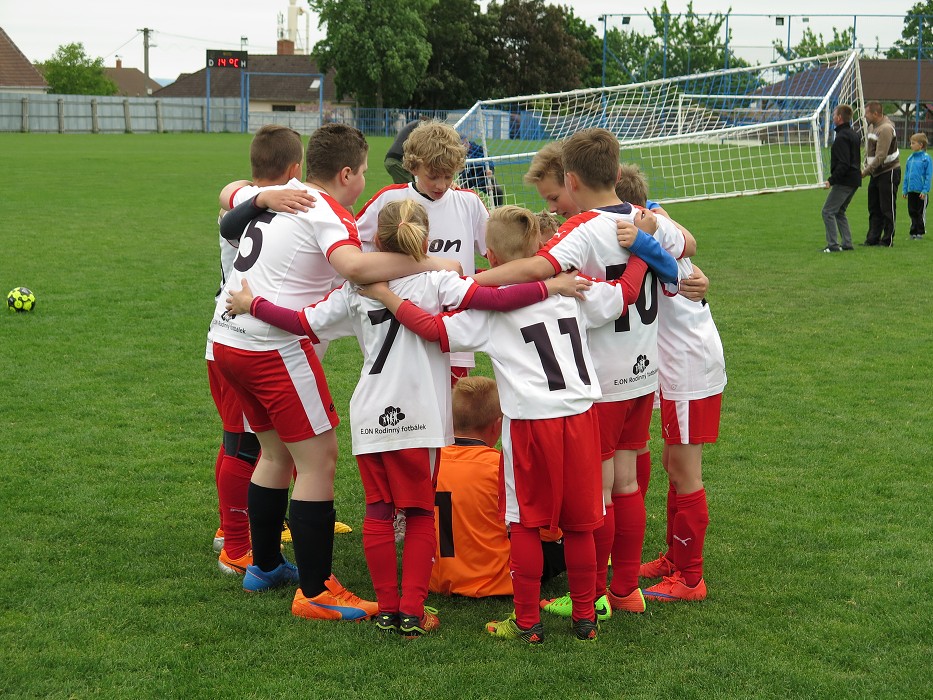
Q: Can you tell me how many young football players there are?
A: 10